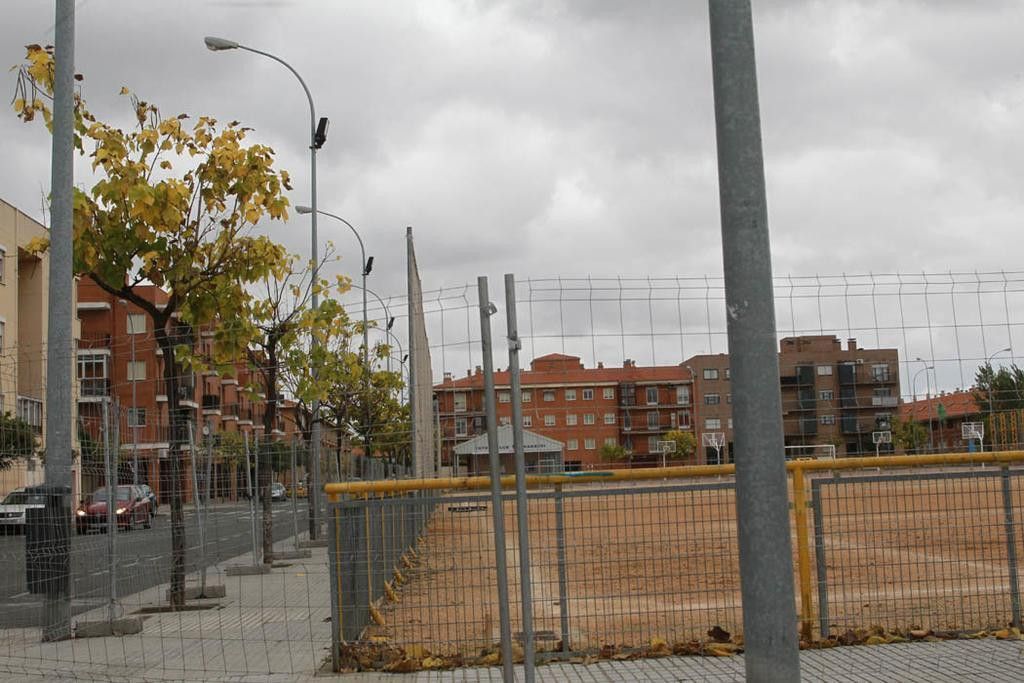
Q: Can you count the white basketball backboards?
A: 4